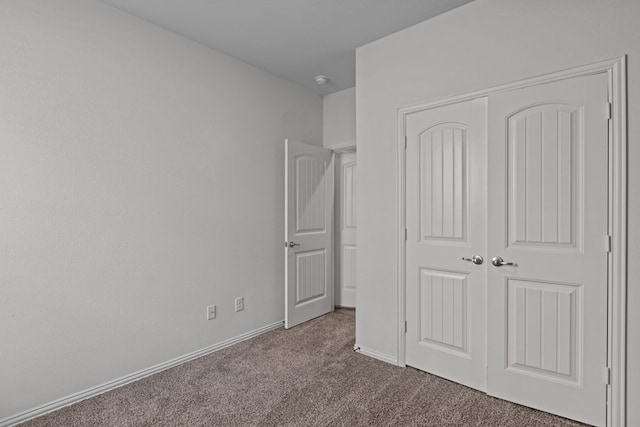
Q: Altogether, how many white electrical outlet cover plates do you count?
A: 2